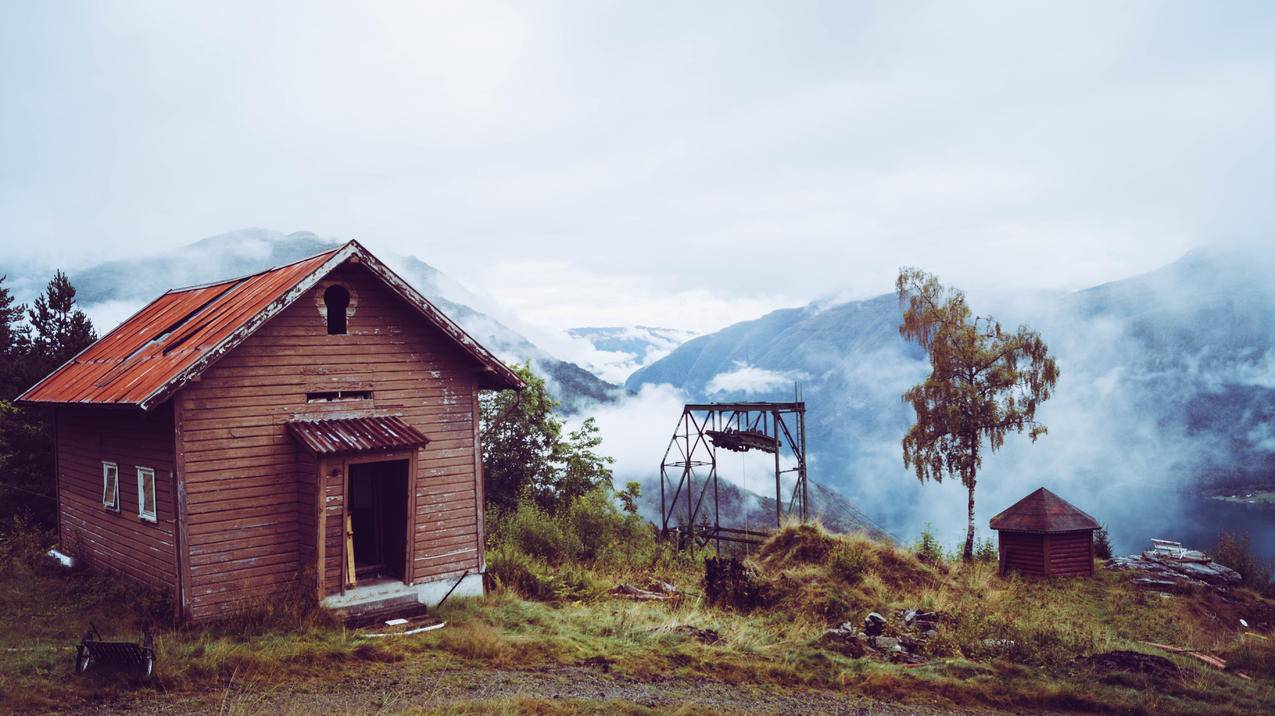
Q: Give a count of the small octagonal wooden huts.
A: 1